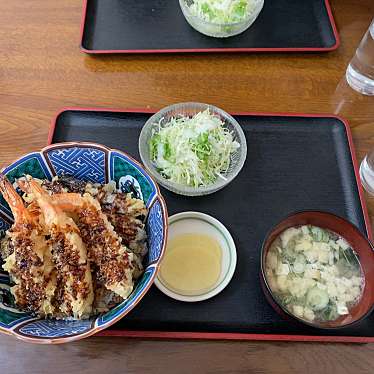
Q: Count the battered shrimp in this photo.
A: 3